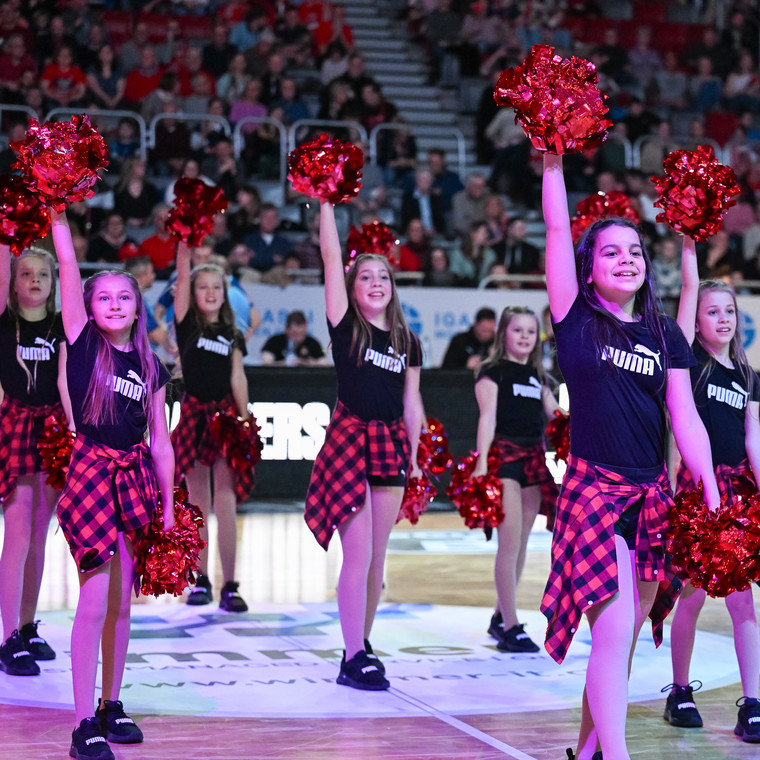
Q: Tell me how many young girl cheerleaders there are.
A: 7